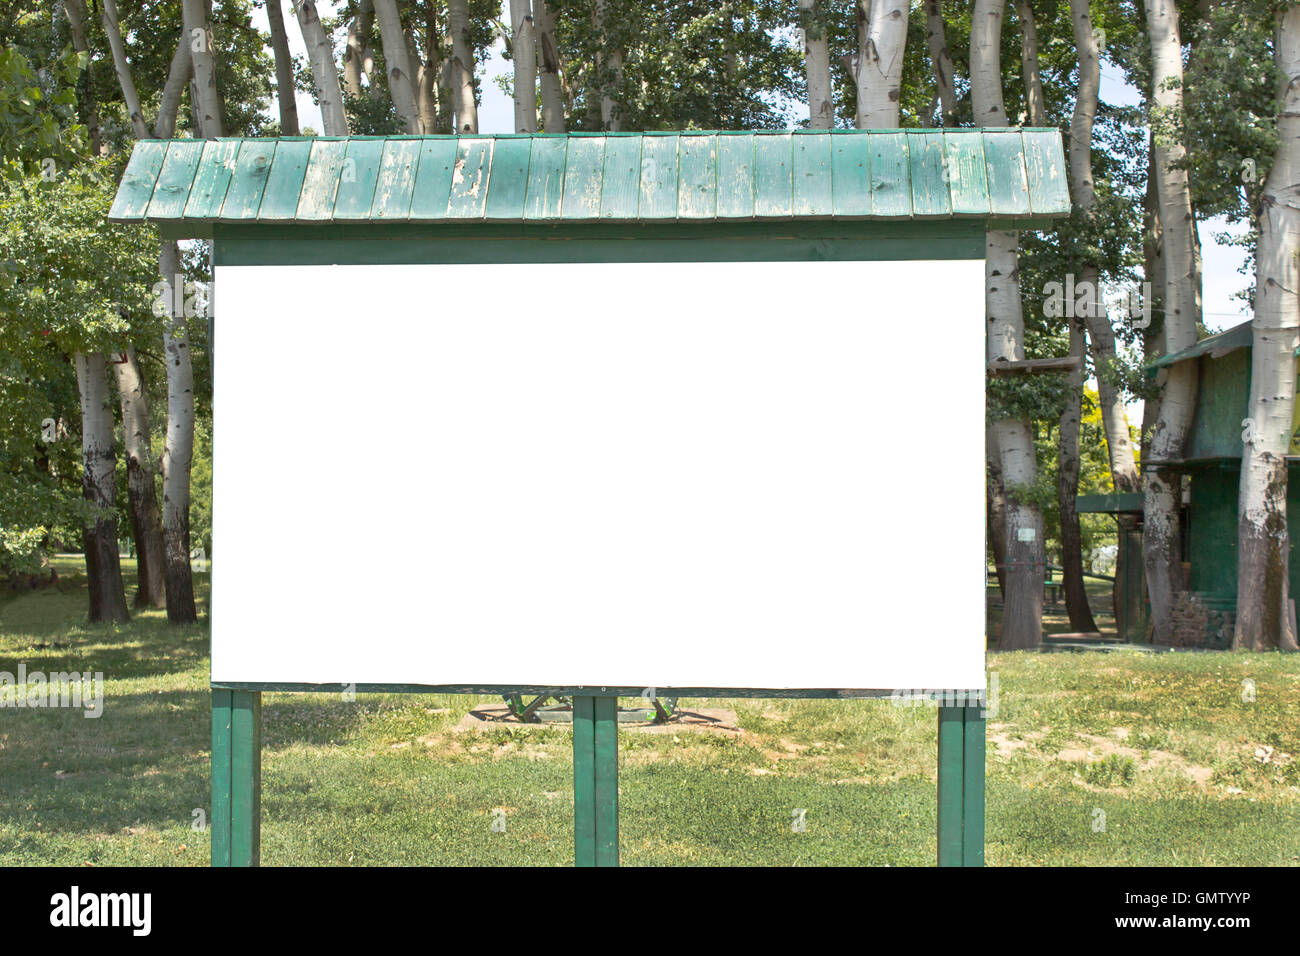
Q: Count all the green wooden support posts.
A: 3